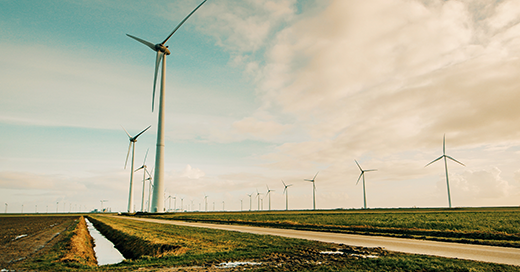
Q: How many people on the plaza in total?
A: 0